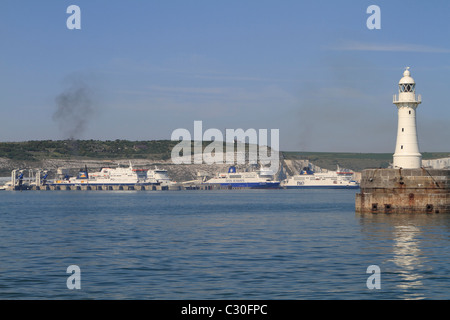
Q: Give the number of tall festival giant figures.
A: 0